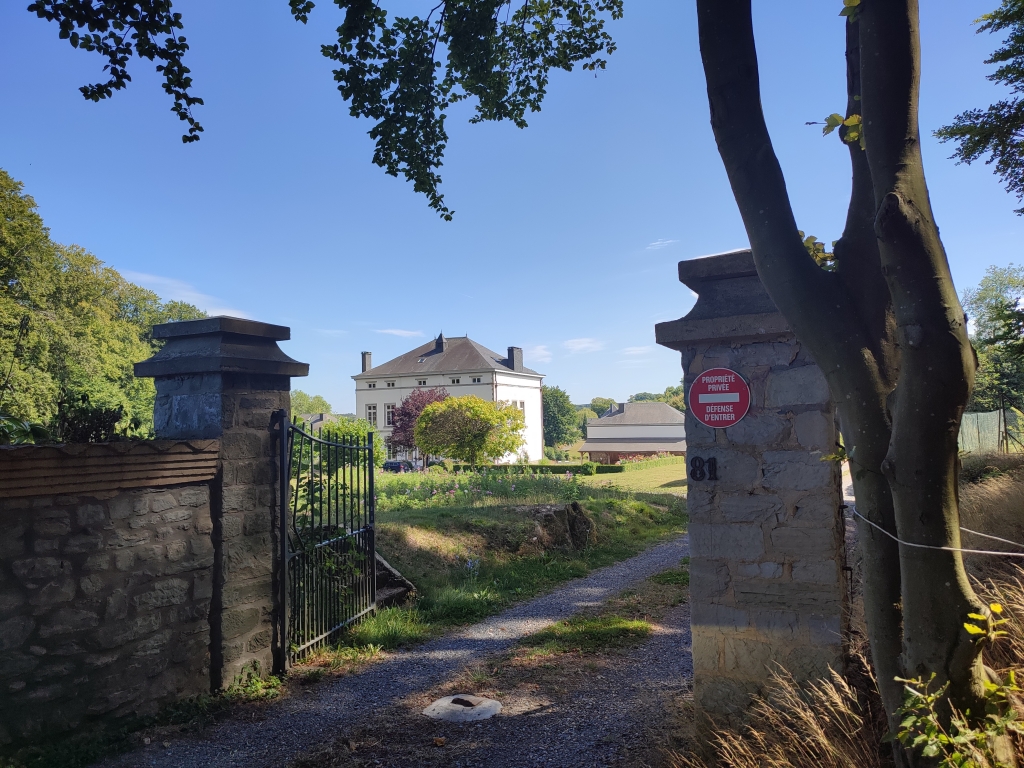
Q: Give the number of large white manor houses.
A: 1